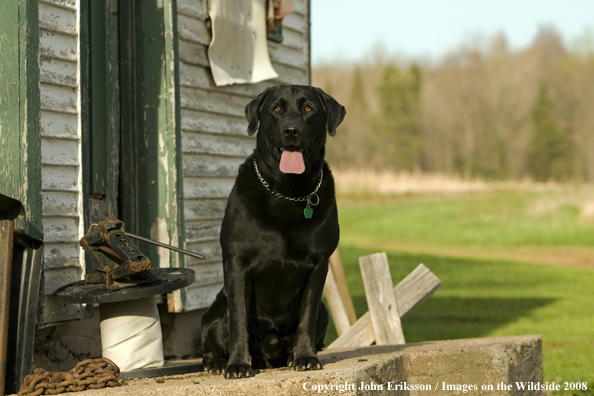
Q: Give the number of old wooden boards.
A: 3